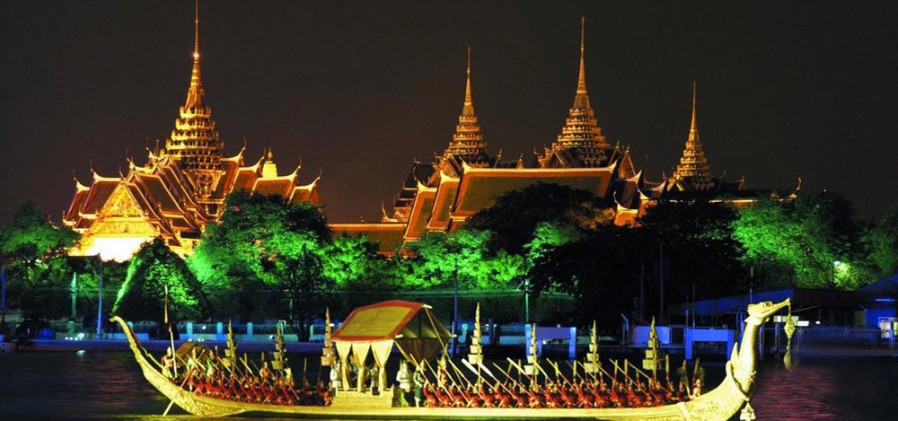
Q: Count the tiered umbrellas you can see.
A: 7